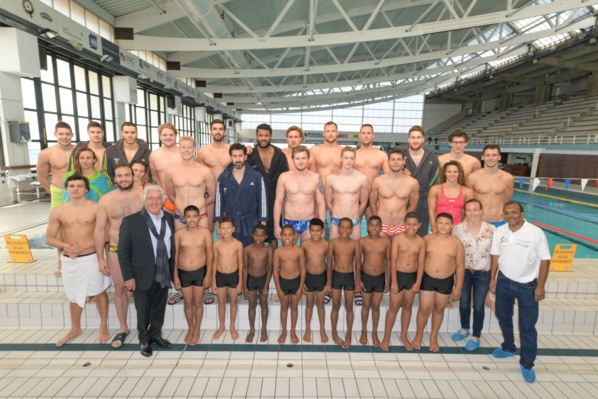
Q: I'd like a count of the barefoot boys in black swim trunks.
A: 9